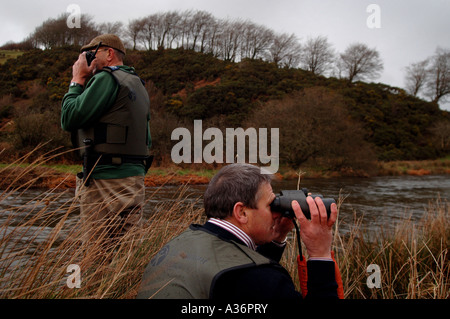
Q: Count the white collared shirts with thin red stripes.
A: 1